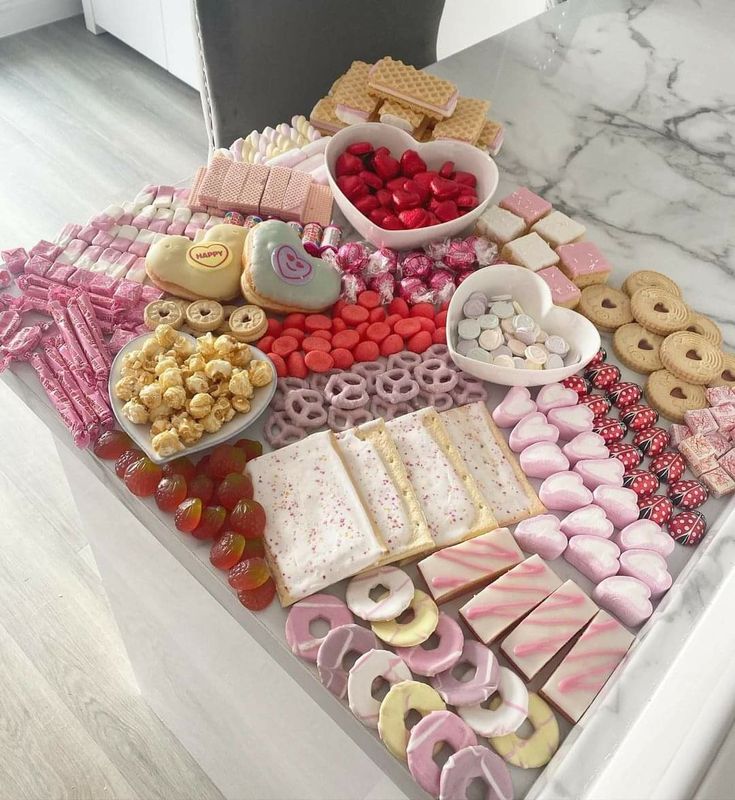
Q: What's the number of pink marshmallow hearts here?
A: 15